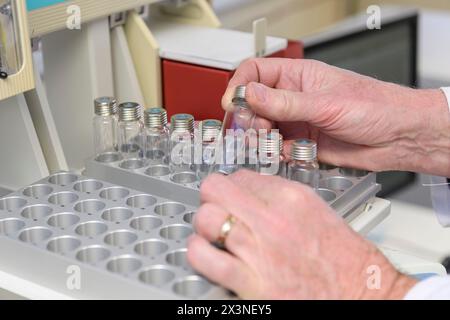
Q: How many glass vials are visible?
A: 8